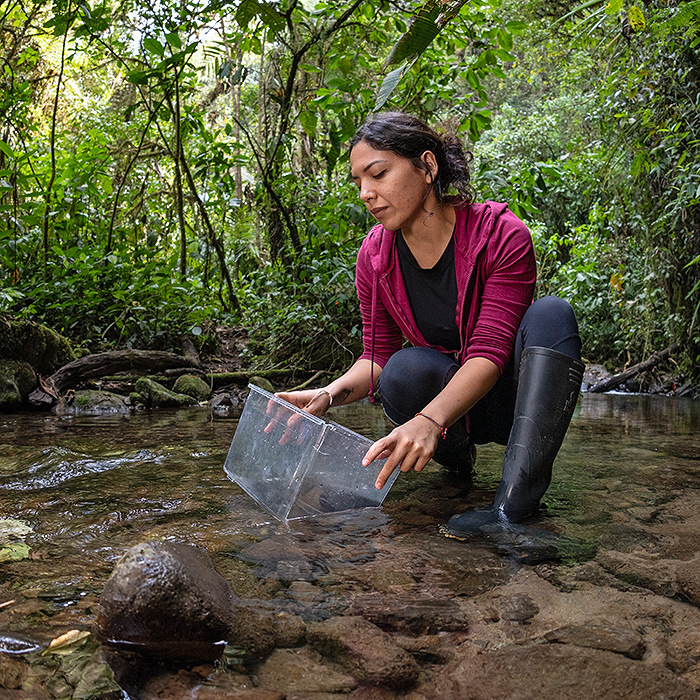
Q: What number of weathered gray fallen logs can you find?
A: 2